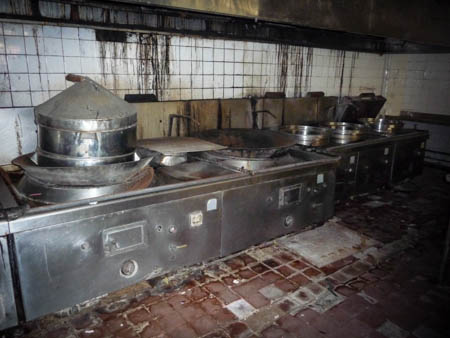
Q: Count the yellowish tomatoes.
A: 0